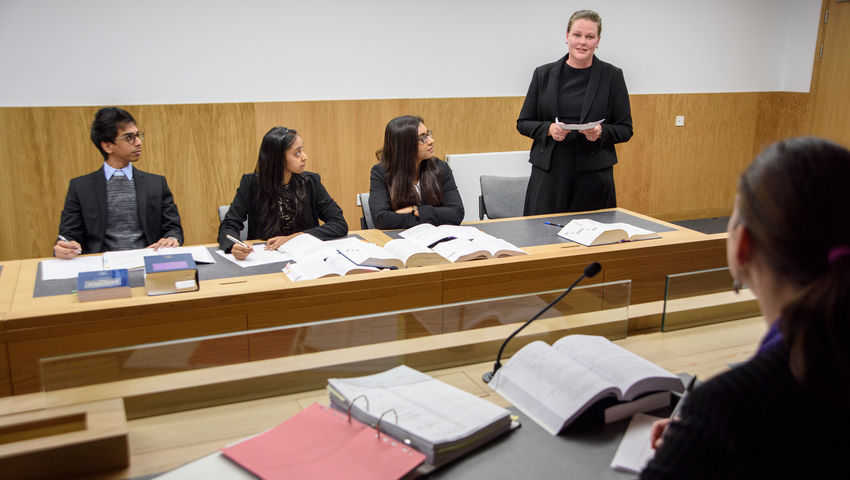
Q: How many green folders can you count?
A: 0